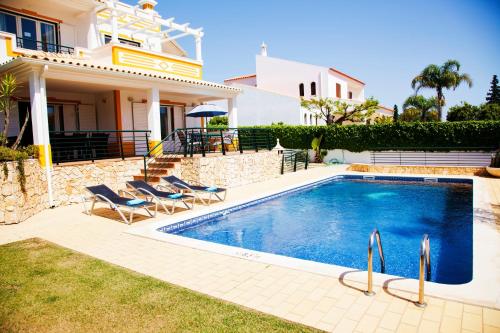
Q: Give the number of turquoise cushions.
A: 3